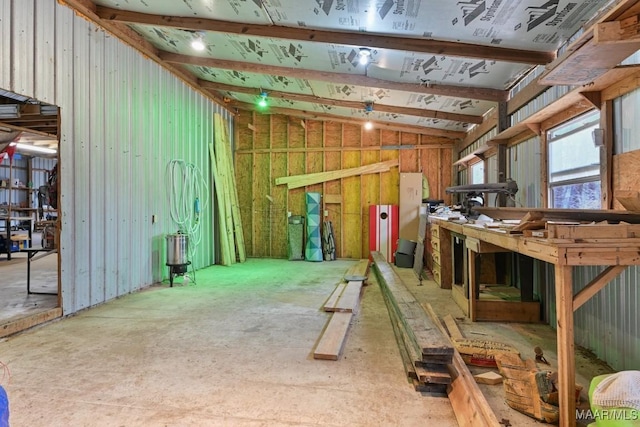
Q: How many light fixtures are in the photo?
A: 5